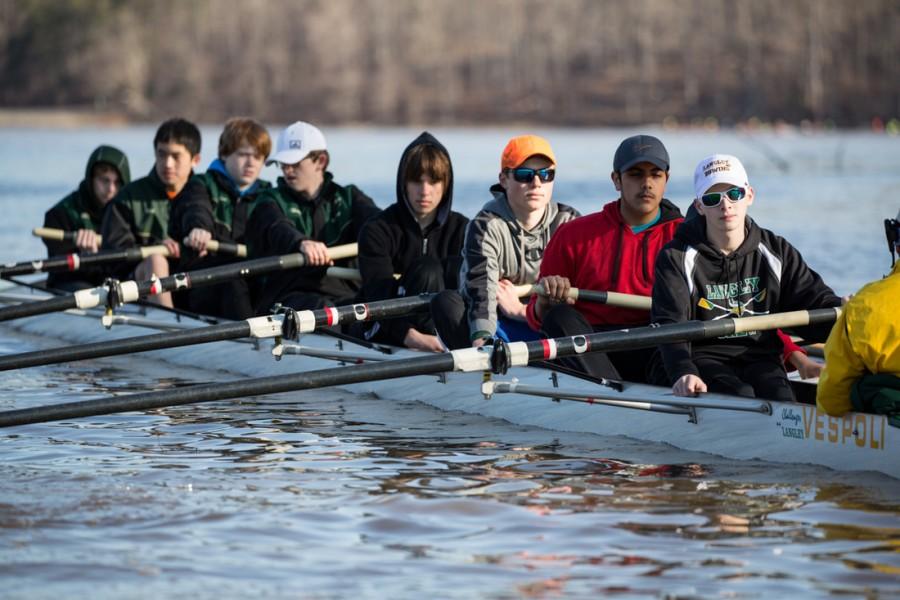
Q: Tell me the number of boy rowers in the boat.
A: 8